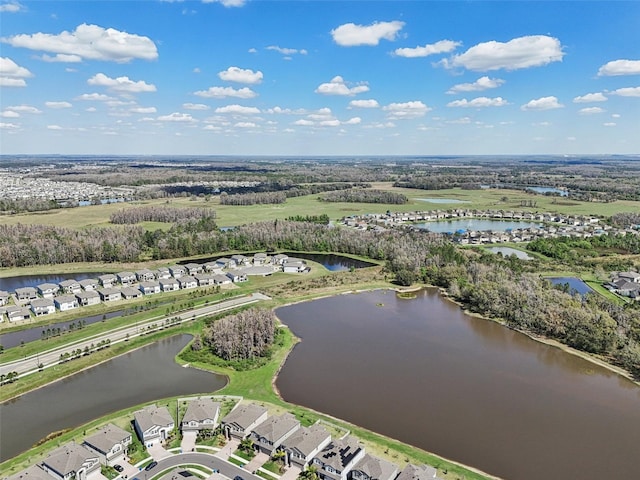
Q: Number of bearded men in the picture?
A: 0